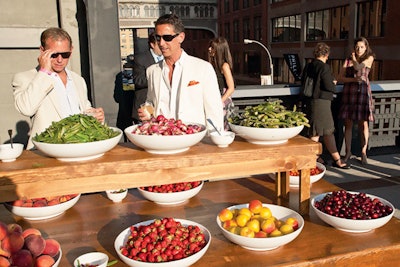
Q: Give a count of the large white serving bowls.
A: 10